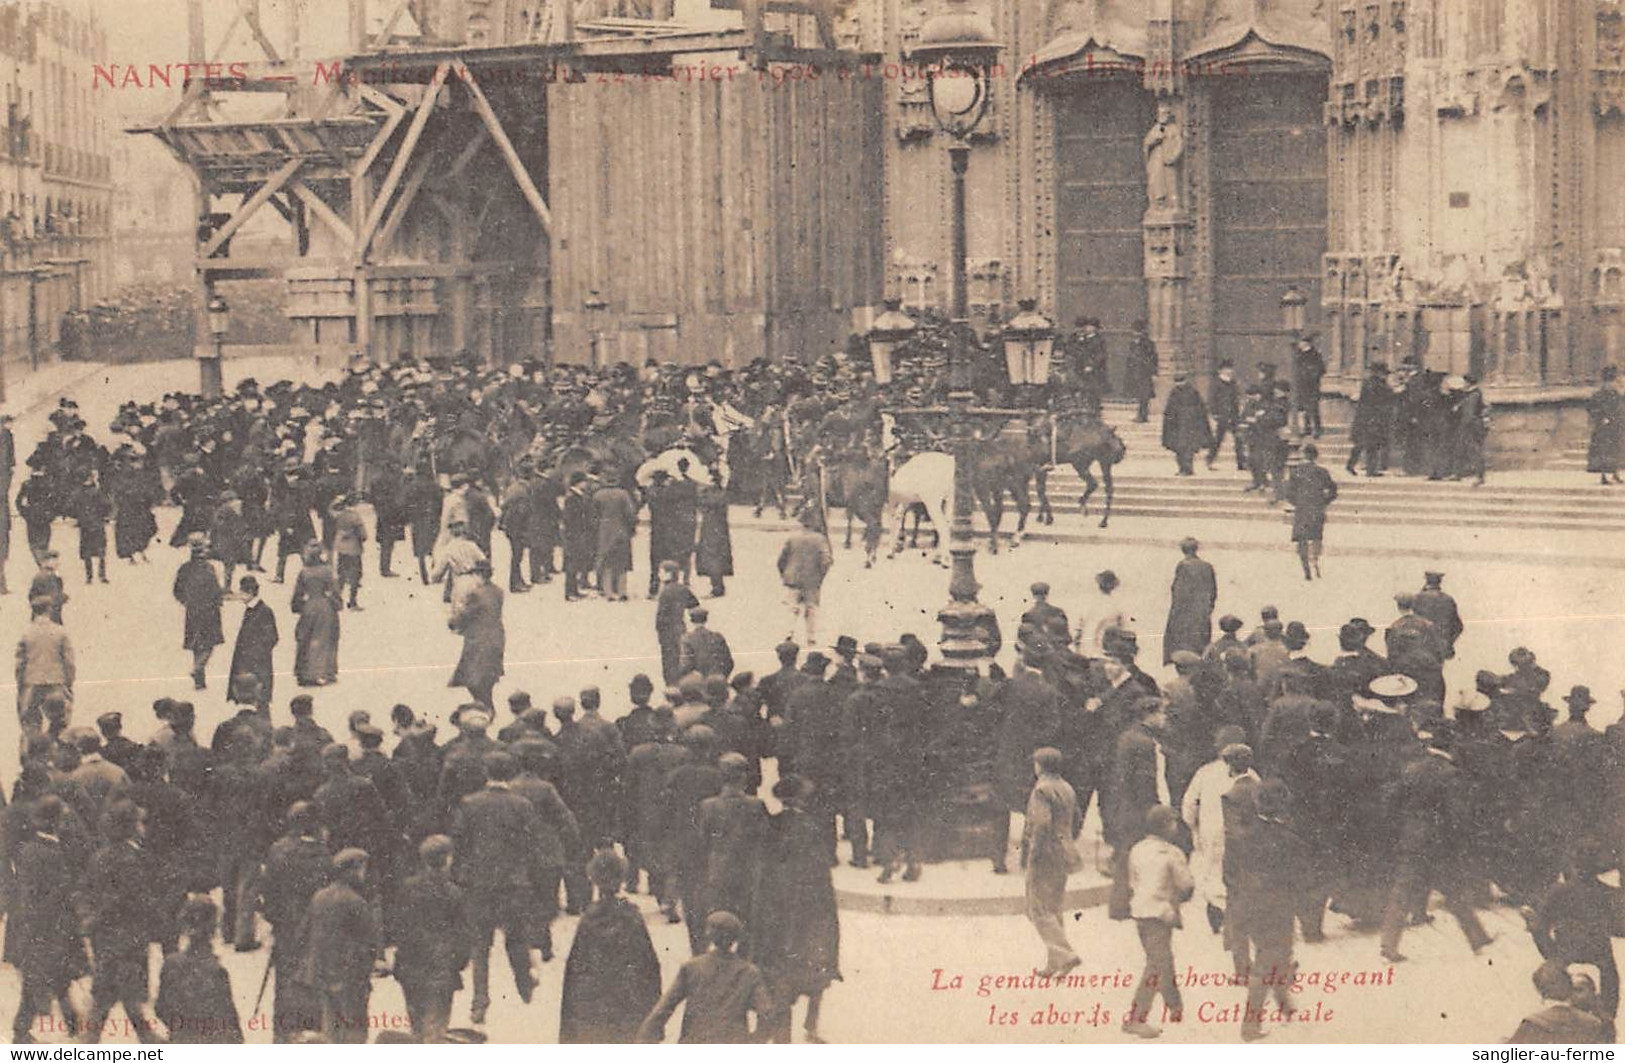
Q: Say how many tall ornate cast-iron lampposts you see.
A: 1